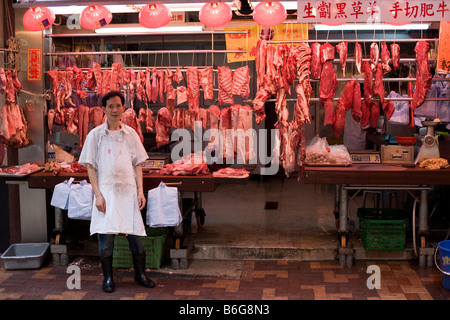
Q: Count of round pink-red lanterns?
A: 5